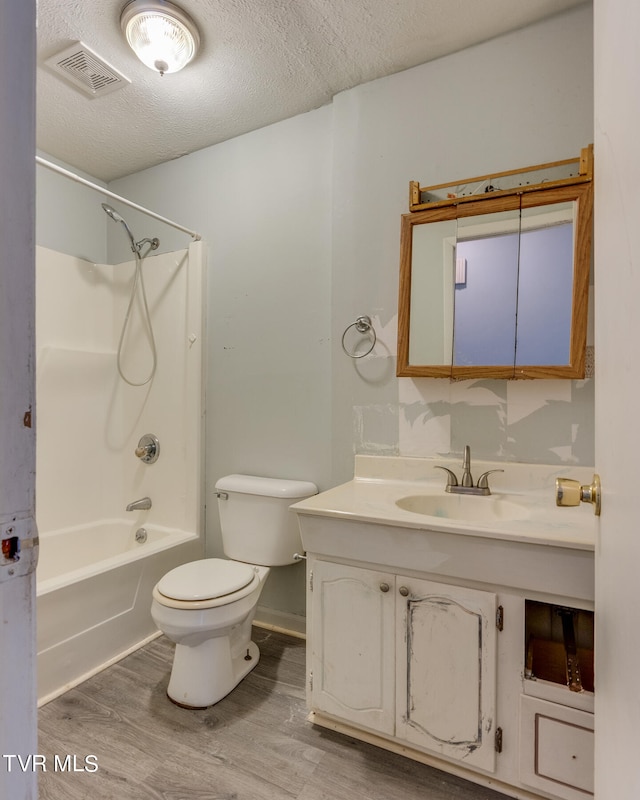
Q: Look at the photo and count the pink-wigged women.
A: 0